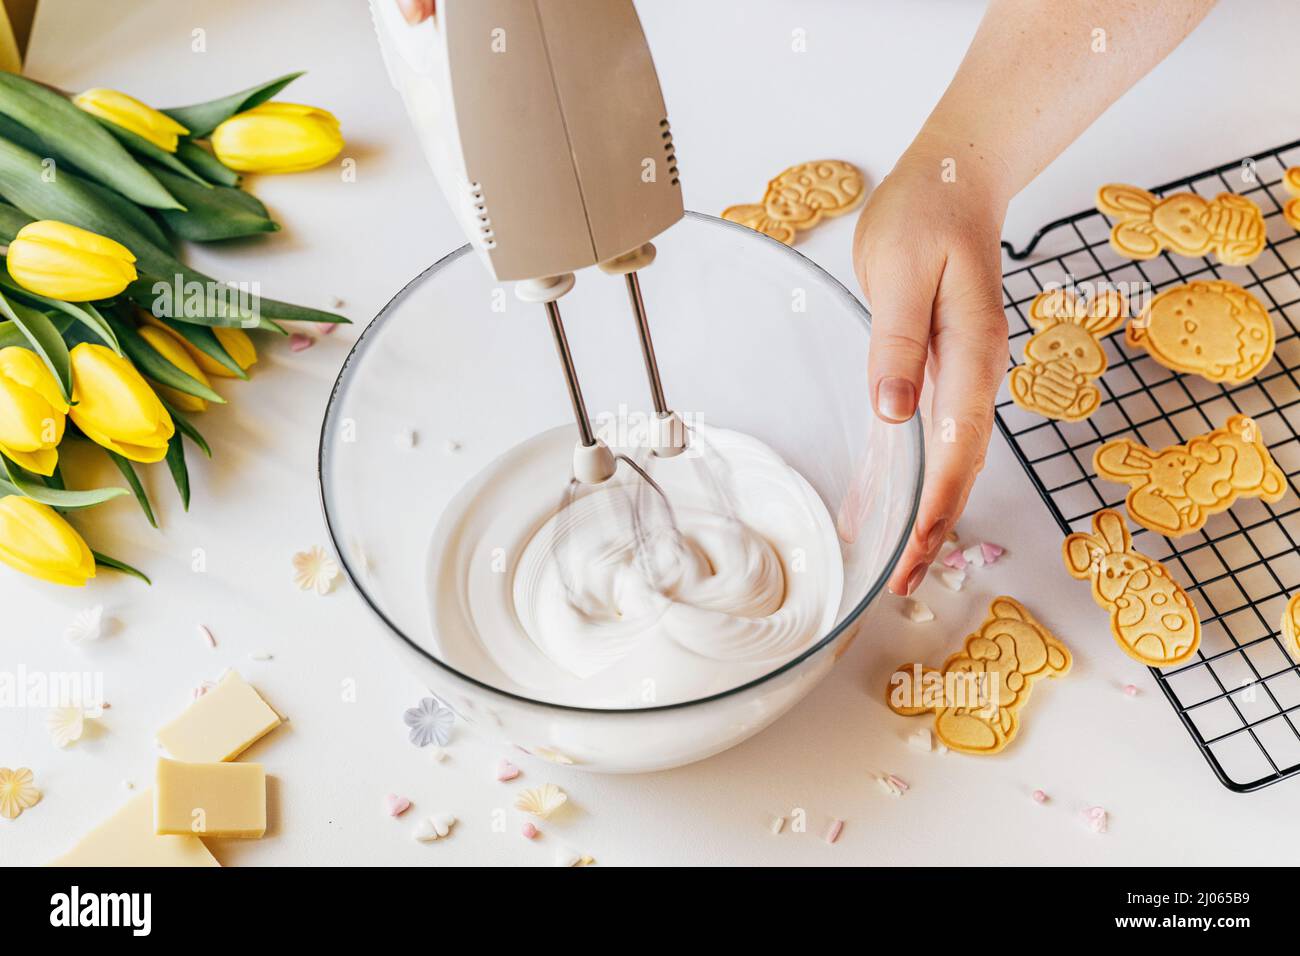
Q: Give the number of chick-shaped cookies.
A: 1